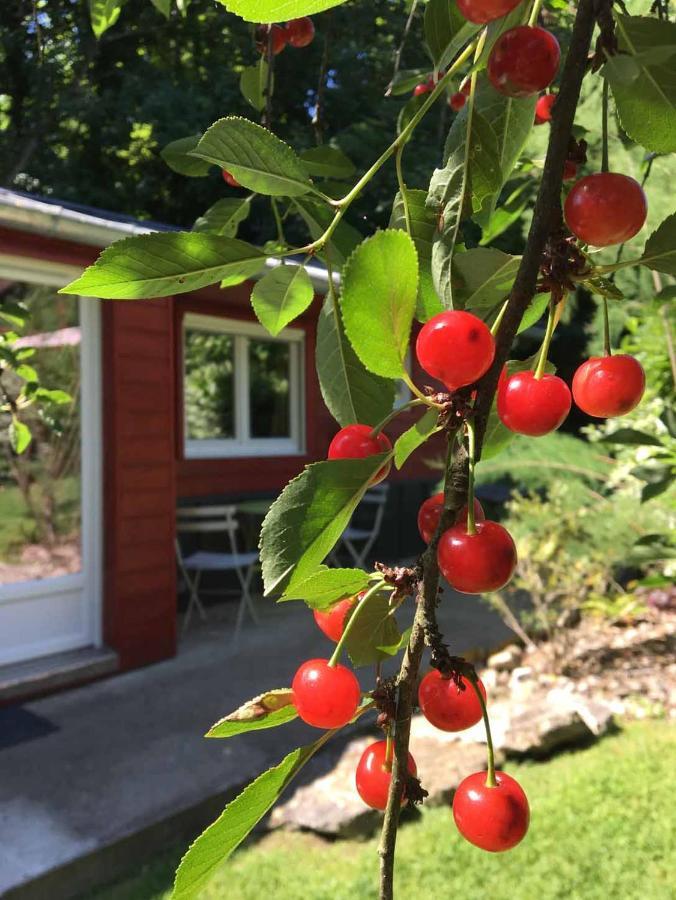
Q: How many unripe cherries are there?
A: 0